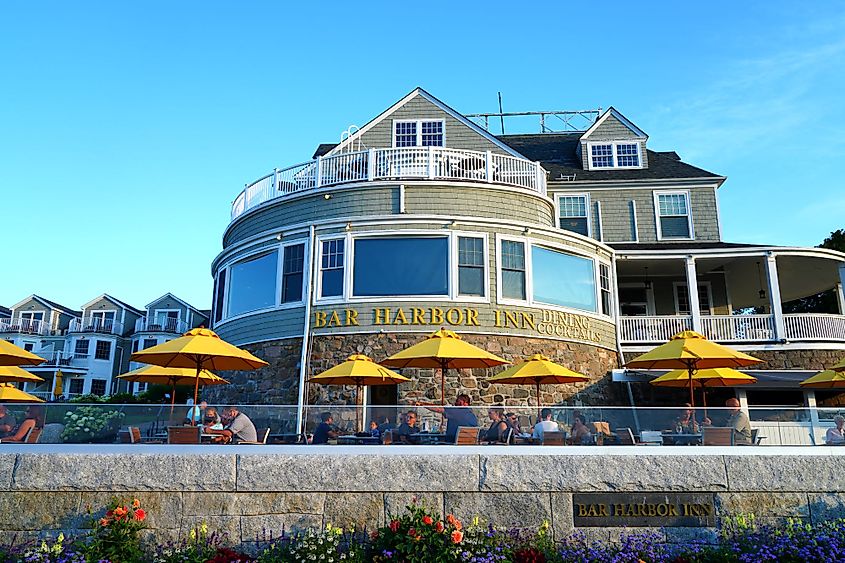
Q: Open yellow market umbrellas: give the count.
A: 12